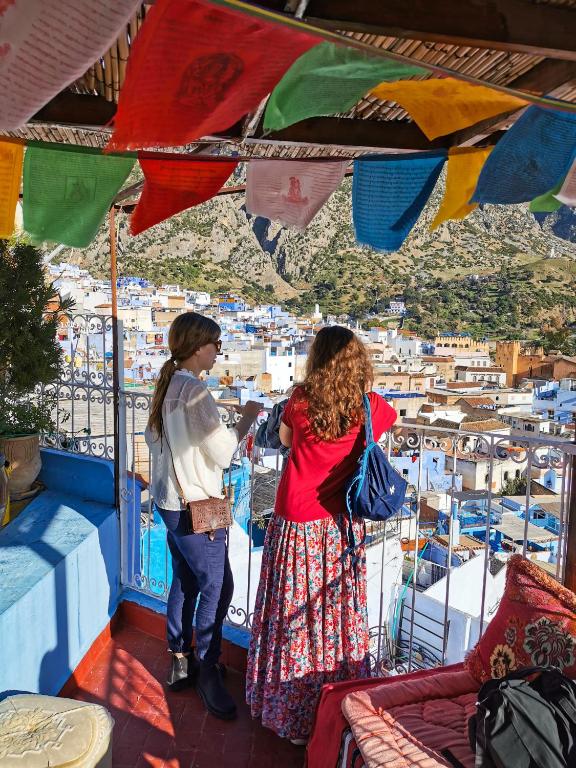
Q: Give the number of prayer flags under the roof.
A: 13